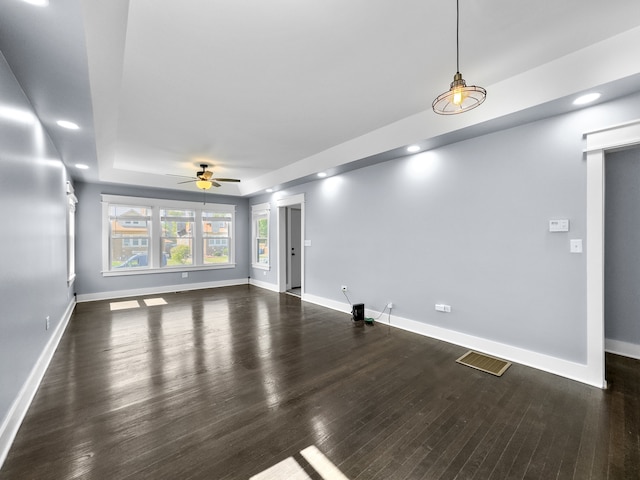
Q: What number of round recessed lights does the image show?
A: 7